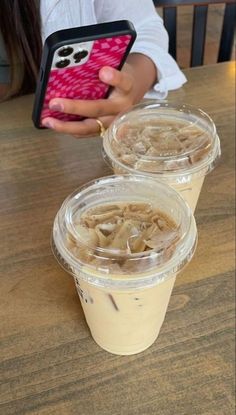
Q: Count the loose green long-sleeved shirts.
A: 0